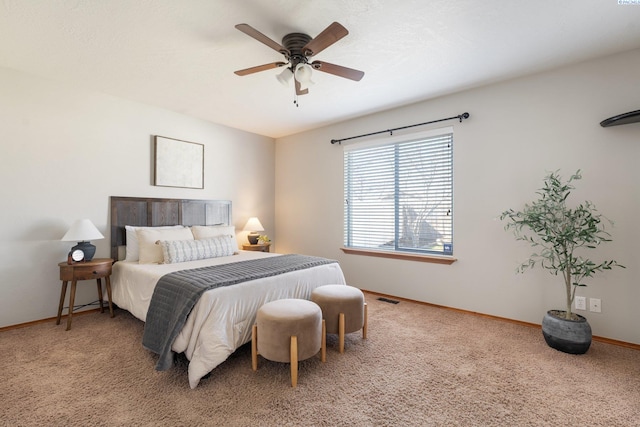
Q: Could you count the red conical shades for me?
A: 0